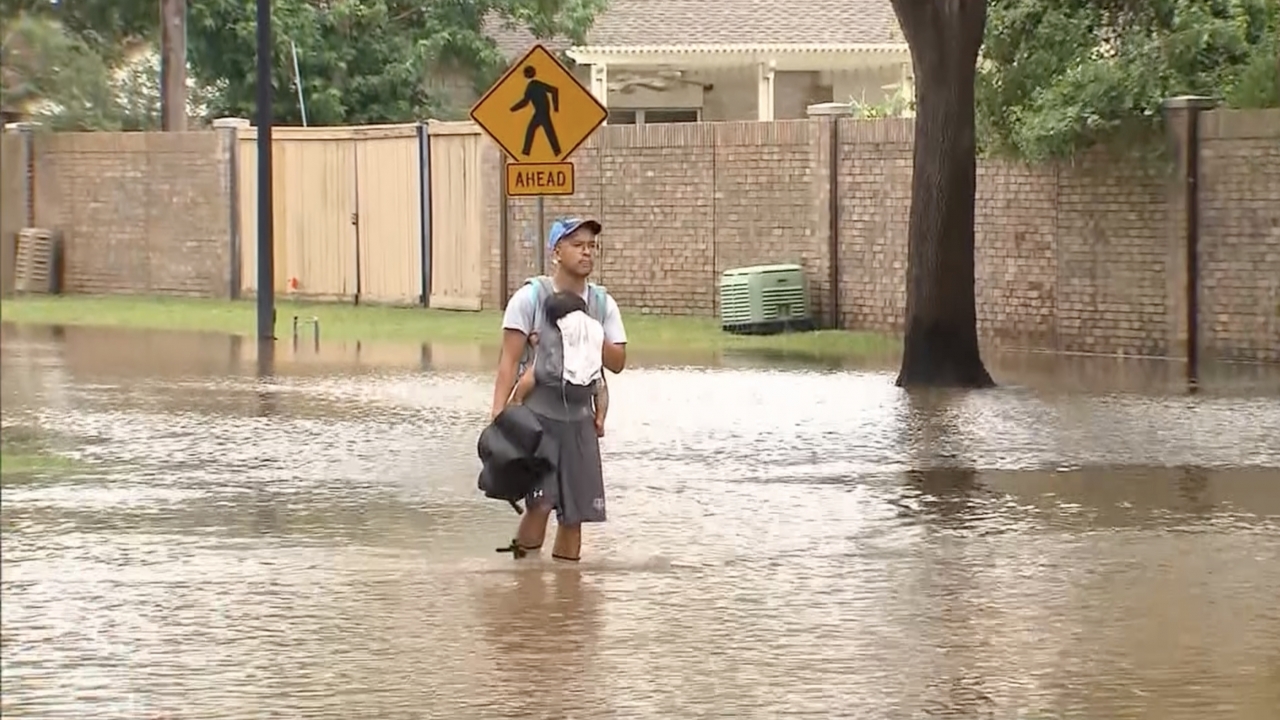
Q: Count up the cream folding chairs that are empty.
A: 0